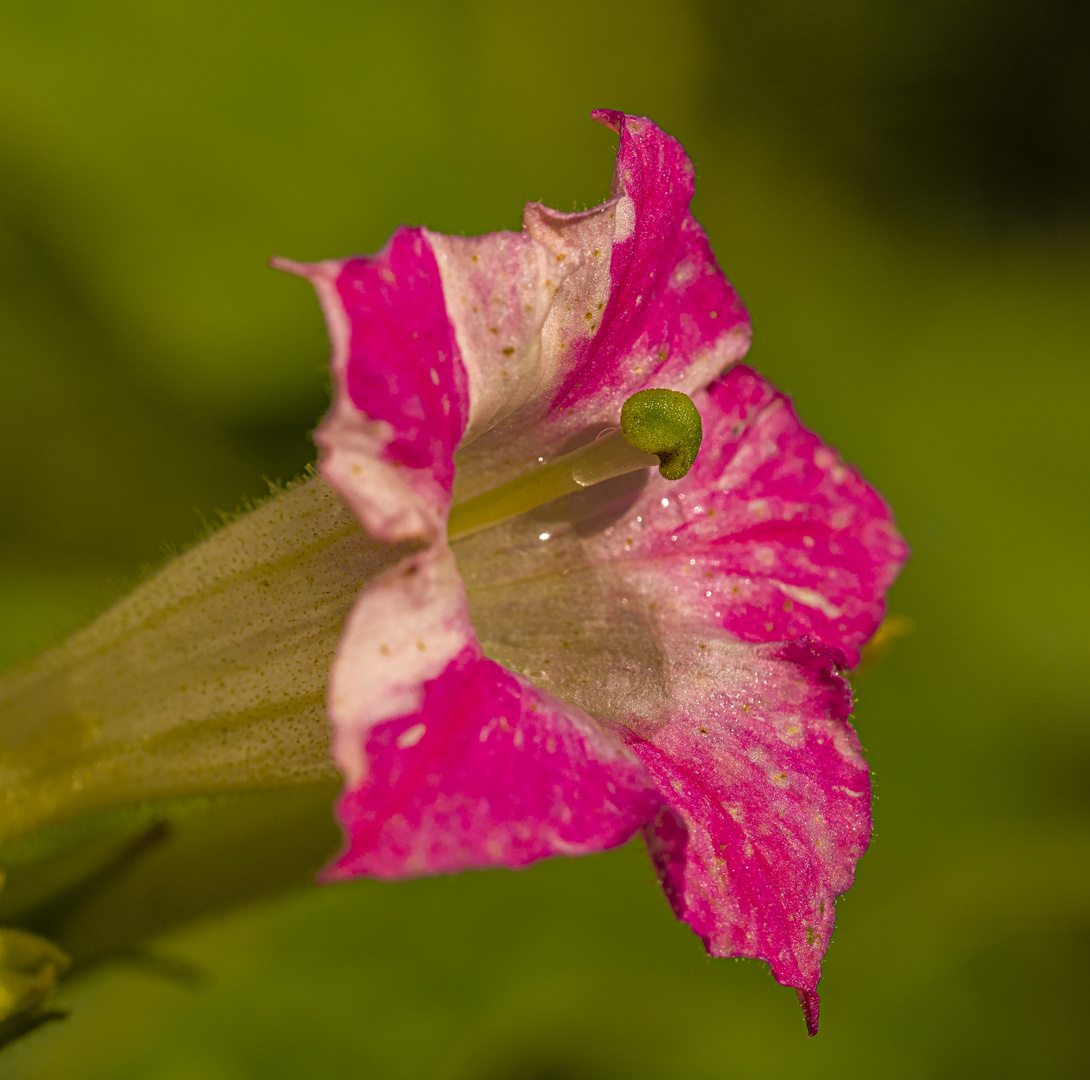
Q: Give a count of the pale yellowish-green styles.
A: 1